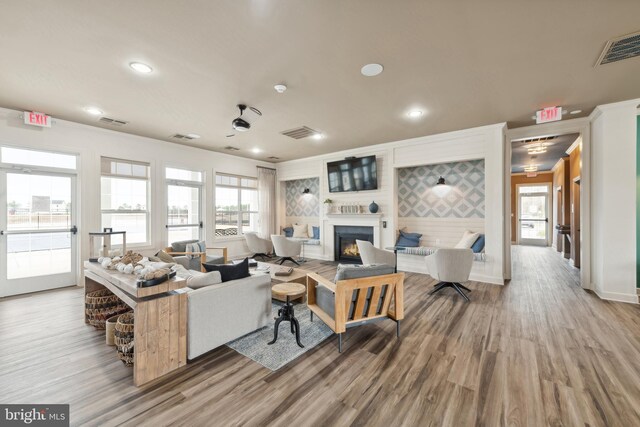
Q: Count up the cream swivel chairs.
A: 4